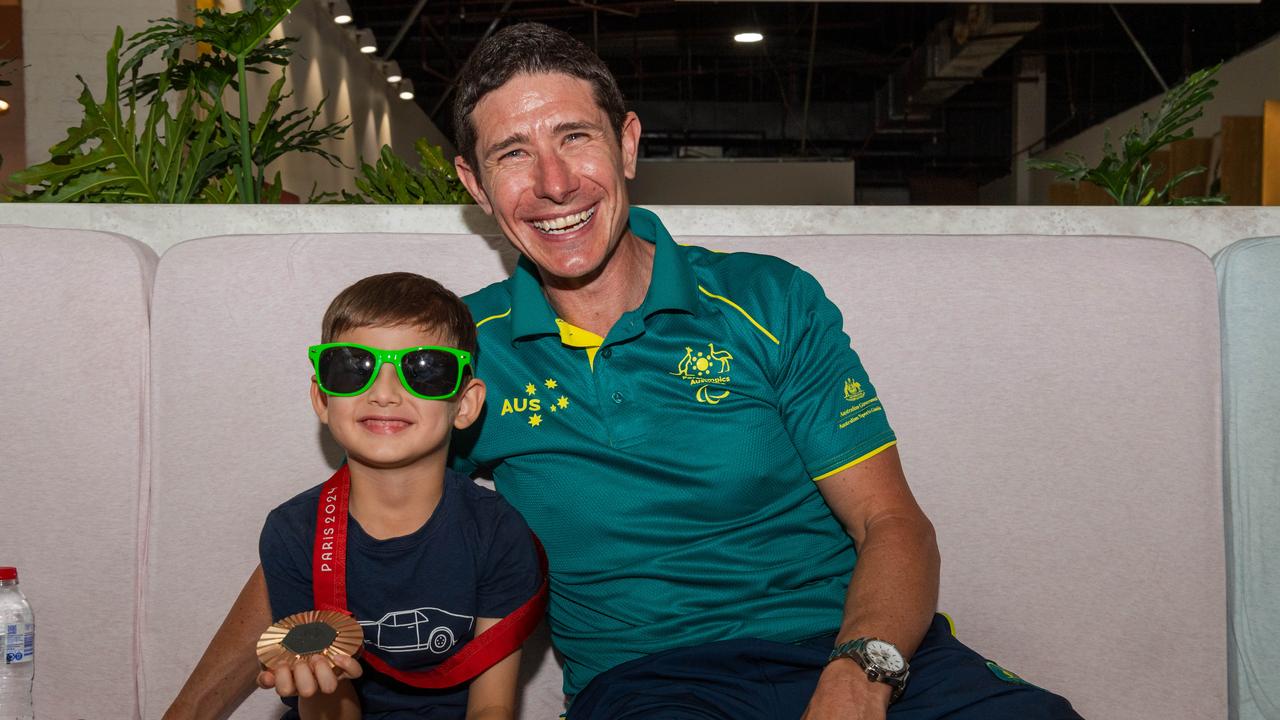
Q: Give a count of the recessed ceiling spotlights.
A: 5